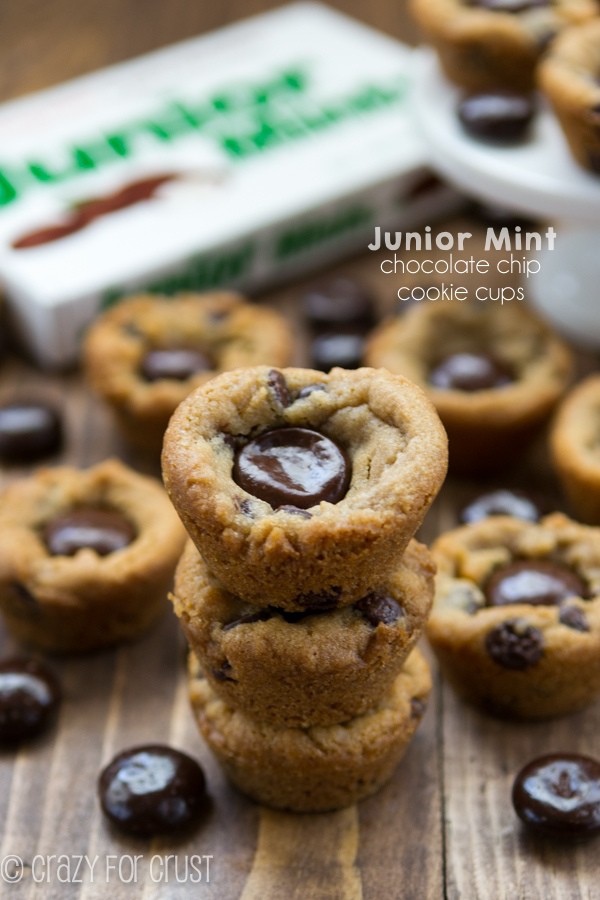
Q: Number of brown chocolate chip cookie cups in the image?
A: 10